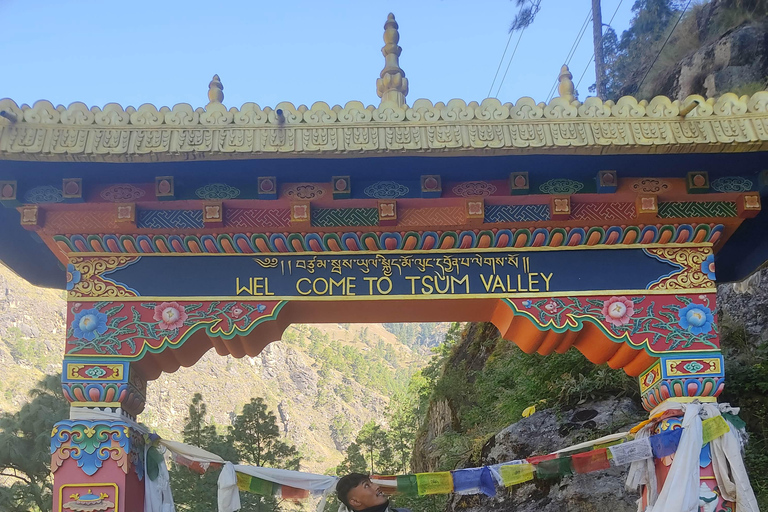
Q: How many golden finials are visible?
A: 3